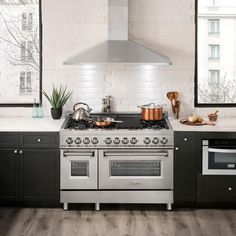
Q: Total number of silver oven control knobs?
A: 11